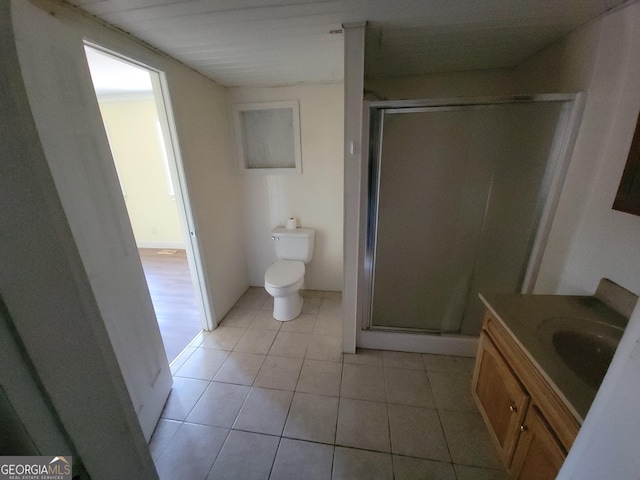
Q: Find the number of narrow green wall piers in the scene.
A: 0